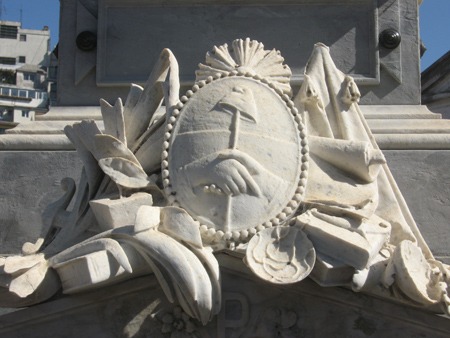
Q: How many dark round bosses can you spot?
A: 2